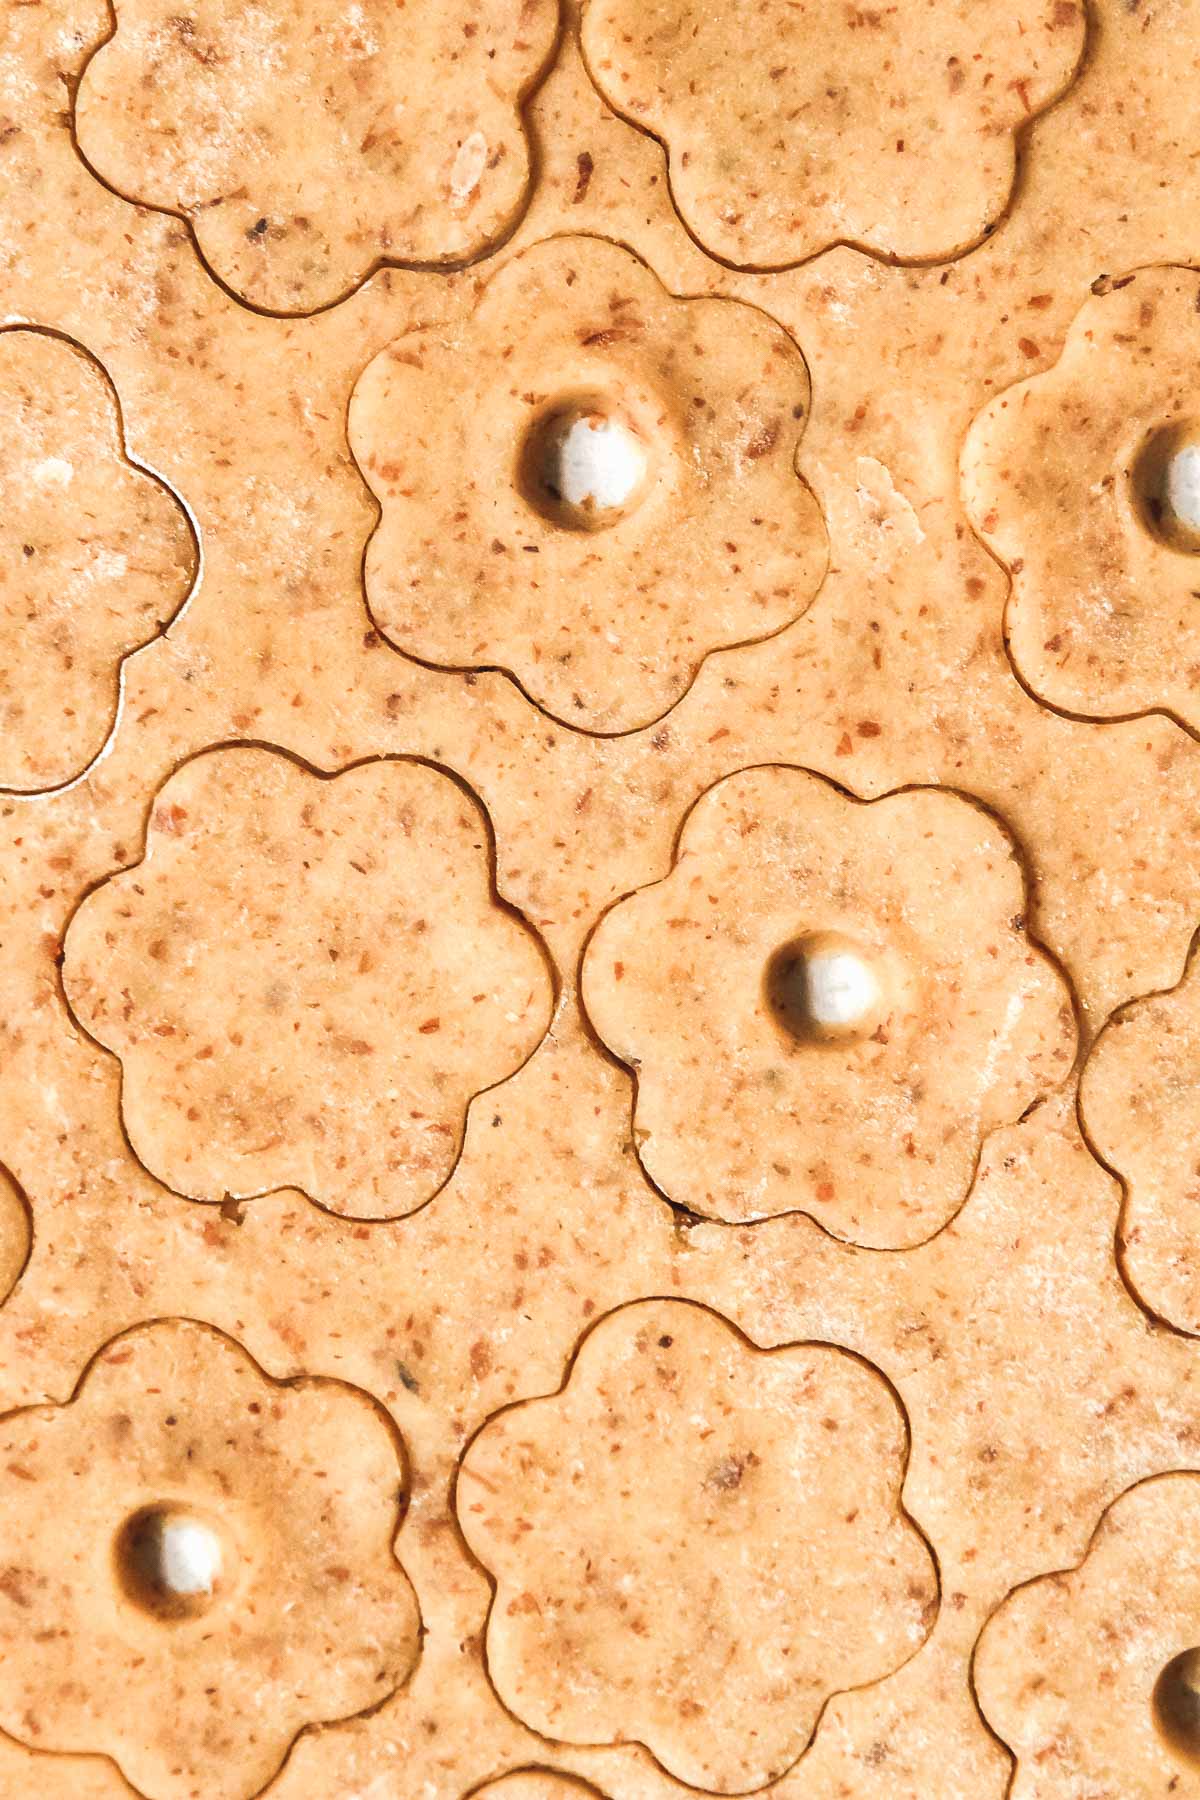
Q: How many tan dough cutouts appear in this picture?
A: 13